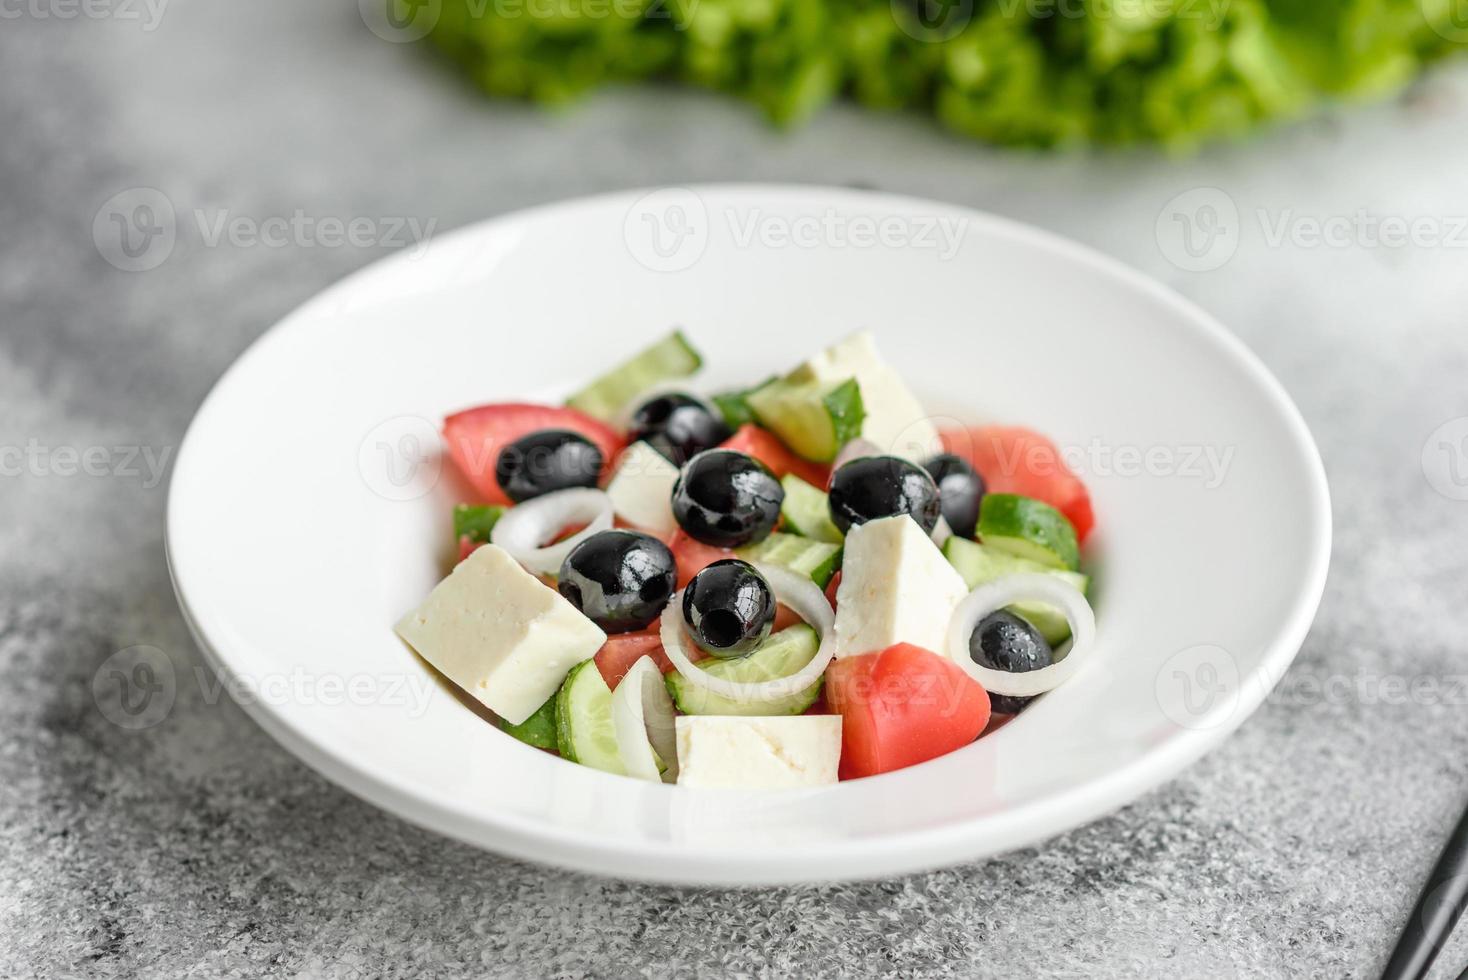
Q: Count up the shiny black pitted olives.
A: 8